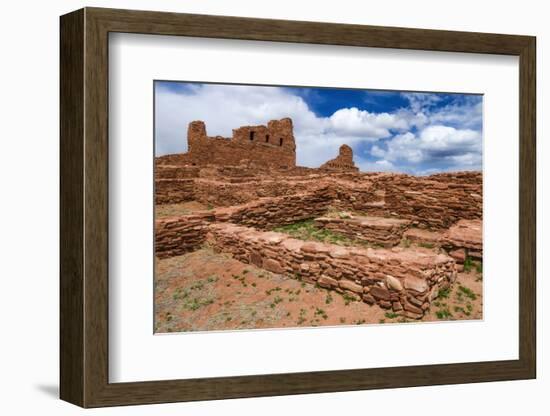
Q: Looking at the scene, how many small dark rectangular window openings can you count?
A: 3